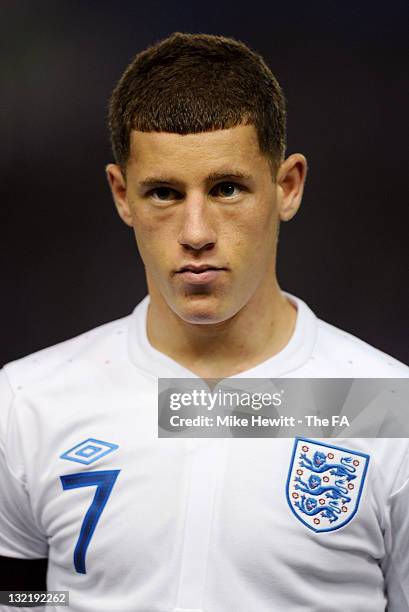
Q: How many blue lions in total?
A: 3